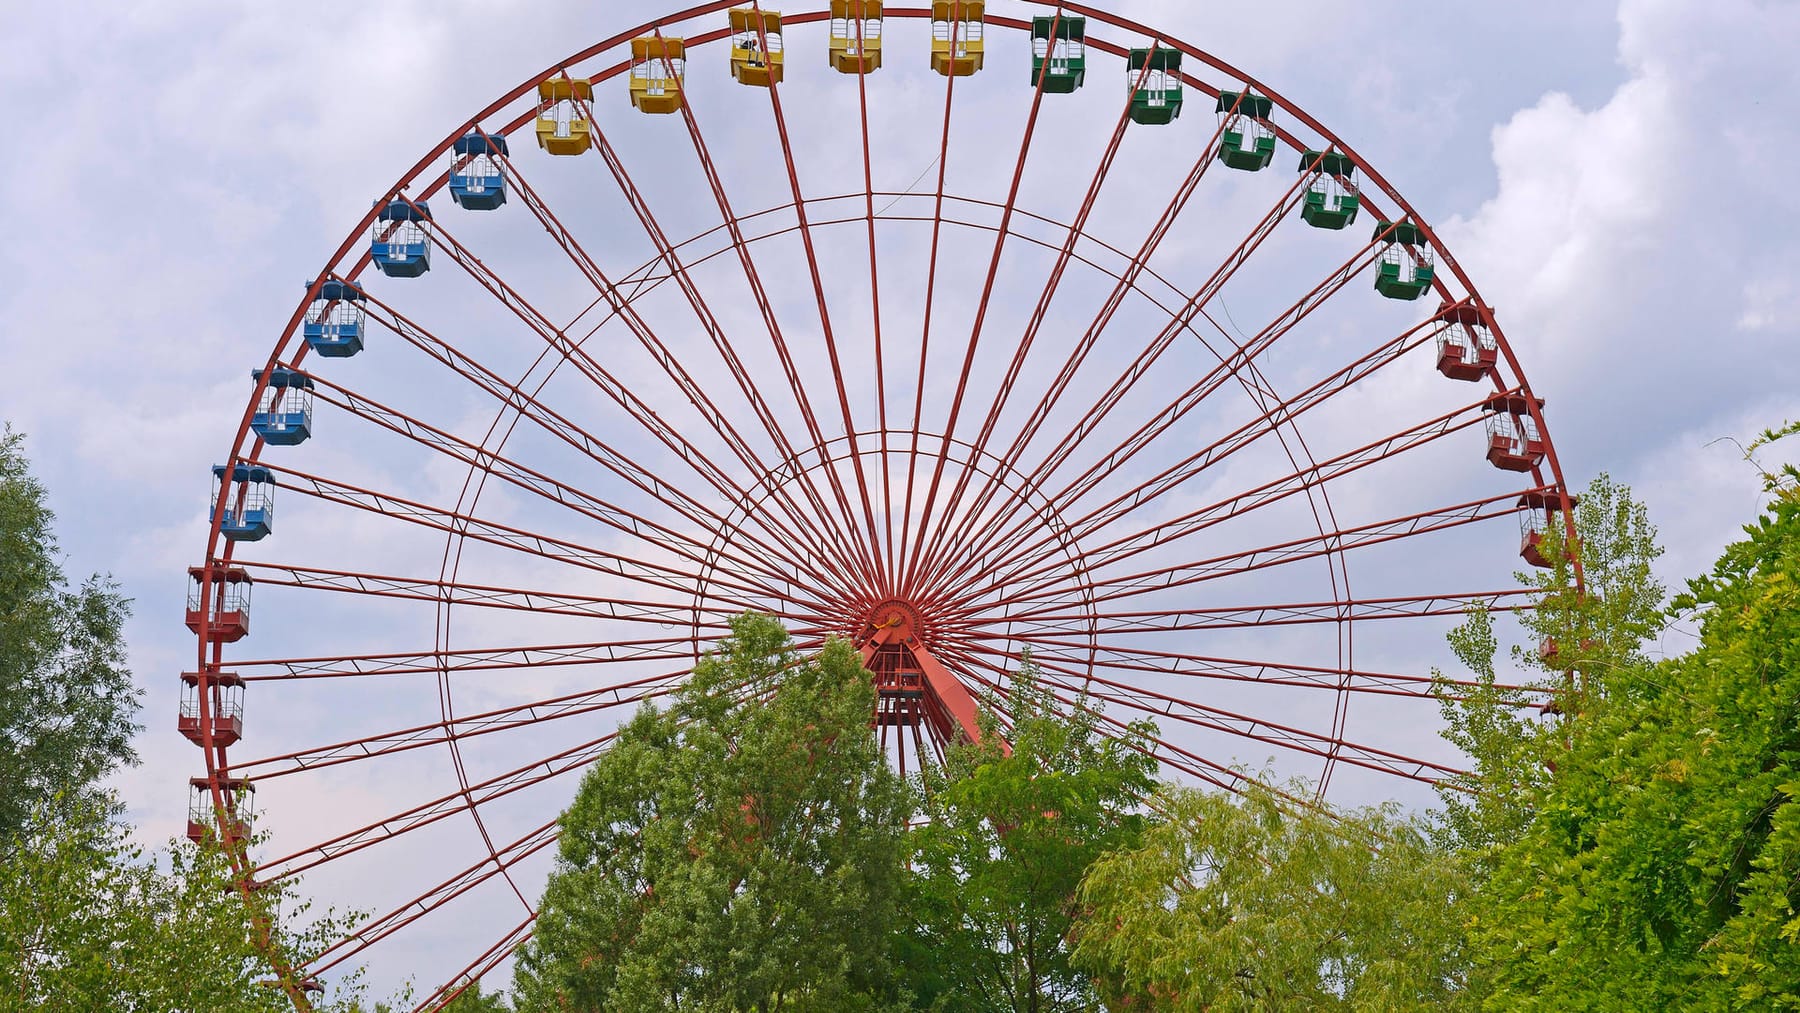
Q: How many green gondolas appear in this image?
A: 5